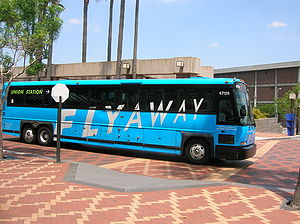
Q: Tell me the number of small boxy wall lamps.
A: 2